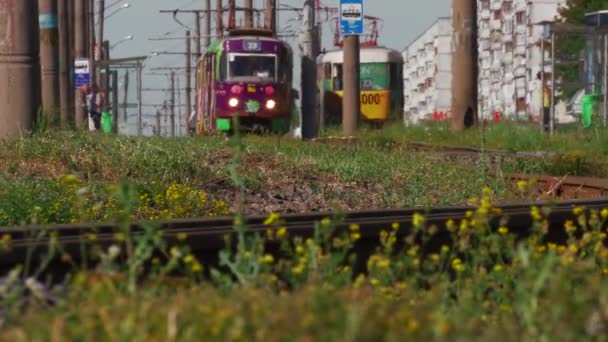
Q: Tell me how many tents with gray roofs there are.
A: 2